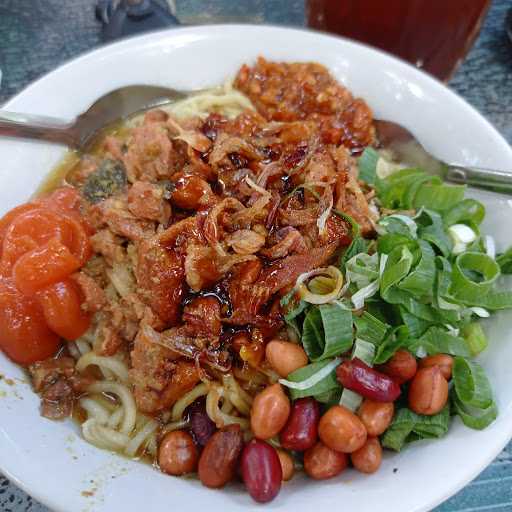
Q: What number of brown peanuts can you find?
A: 12